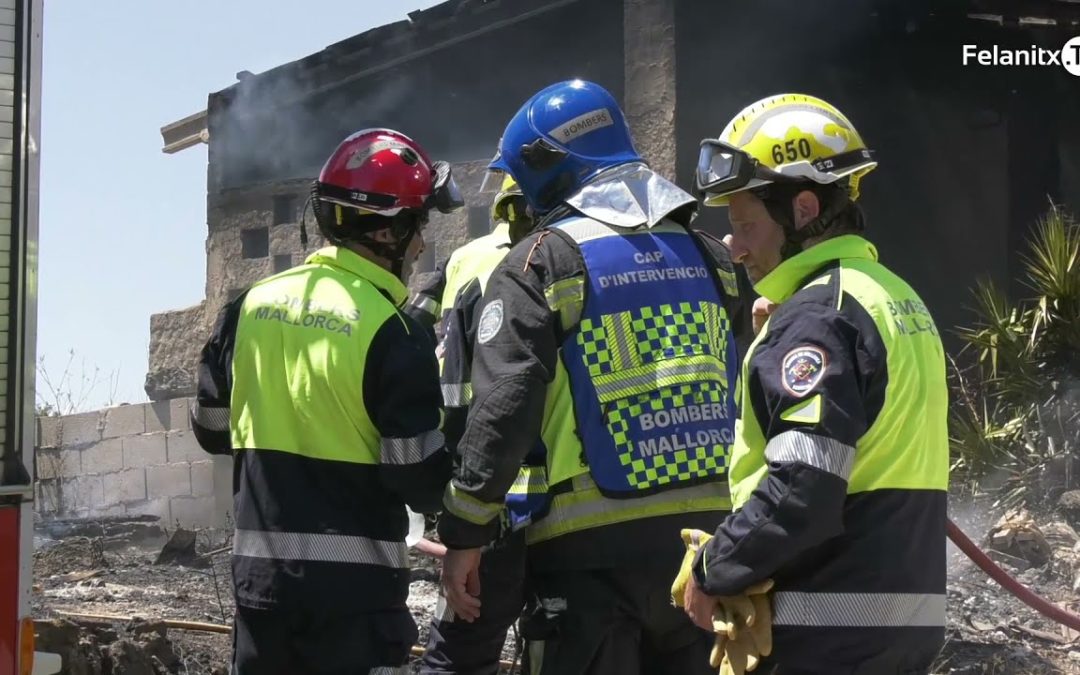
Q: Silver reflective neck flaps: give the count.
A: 1